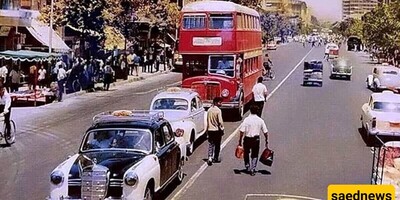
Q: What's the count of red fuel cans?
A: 2